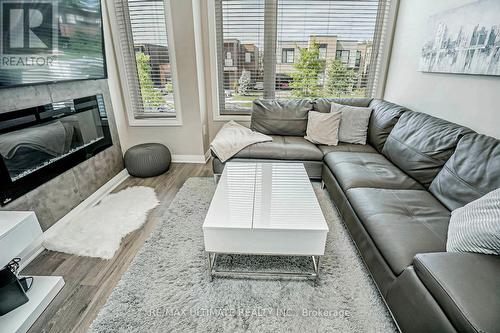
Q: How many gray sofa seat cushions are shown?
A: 4